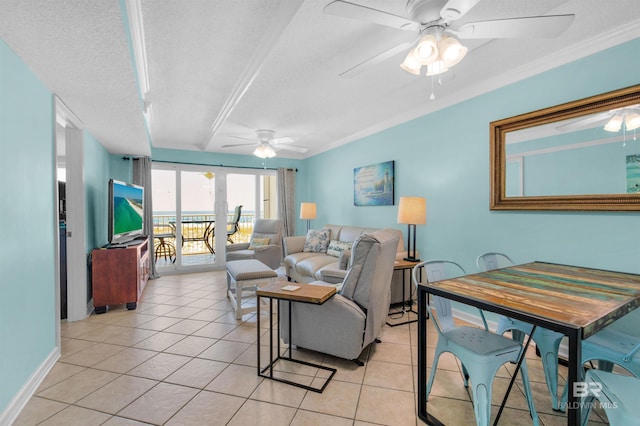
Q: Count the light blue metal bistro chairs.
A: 4